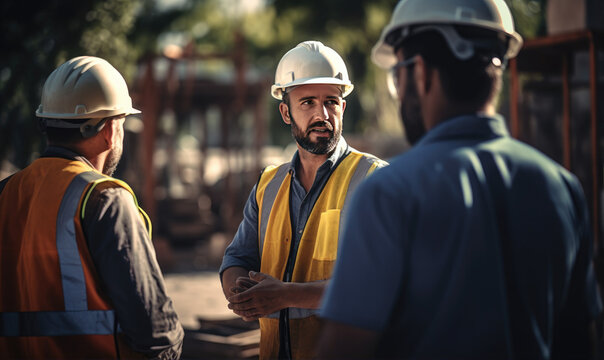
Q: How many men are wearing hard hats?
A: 3